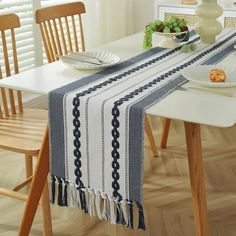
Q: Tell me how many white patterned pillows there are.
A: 0